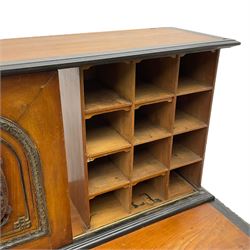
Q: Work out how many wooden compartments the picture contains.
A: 12